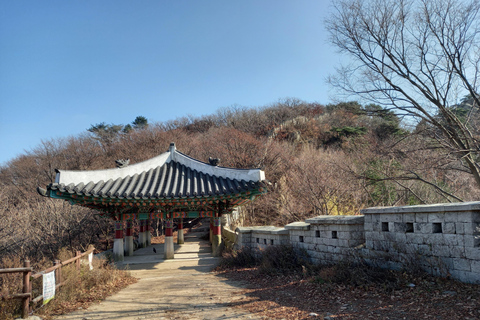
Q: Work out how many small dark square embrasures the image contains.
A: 9